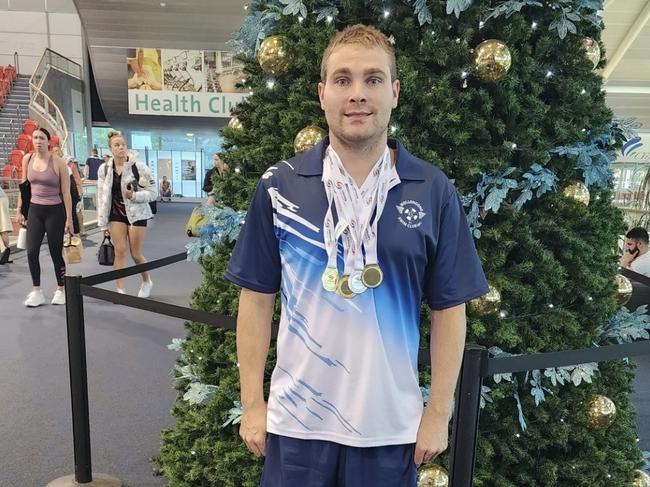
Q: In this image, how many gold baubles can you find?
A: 11